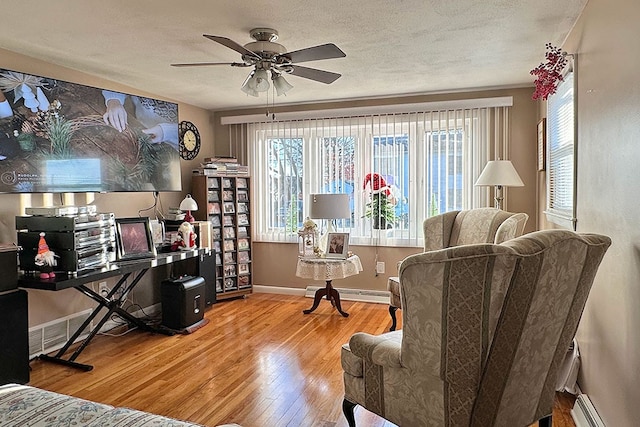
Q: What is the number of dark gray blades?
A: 4